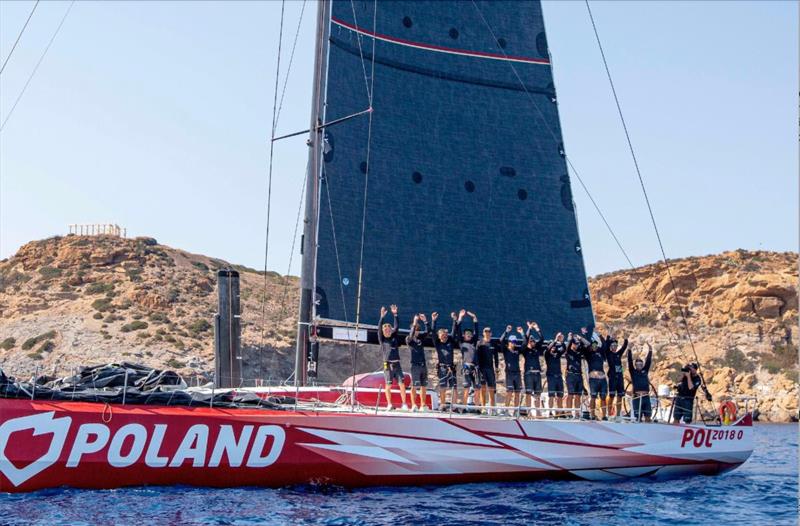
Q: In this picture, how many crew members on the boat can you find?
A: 13